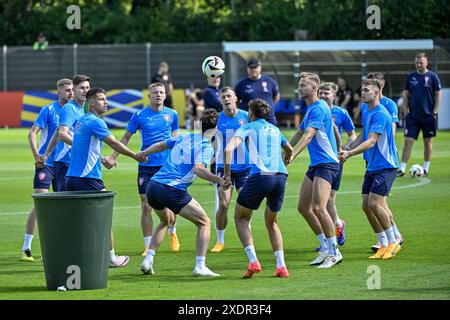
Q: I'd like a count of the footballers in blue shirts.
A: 11